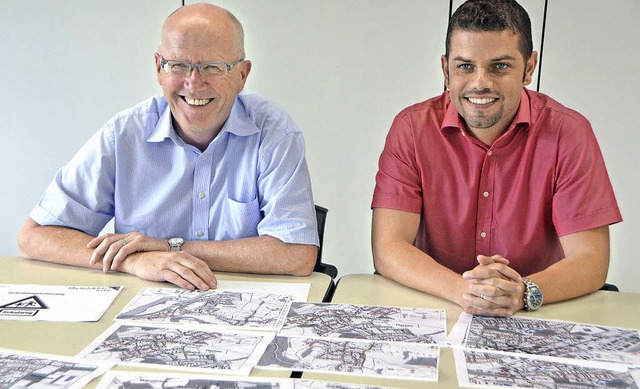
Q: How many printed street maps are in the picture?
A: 9